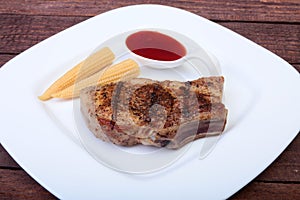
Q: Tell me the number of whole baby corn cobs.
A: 2